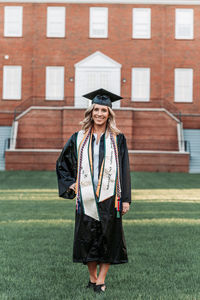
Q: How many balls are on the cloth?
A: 0